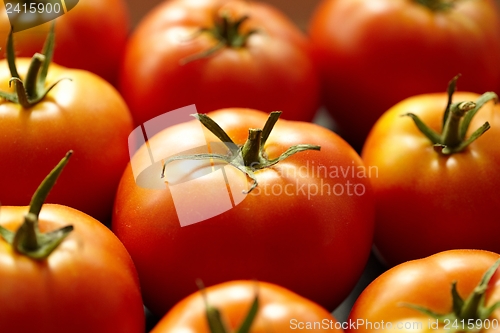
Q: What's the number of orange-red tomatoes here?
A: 9